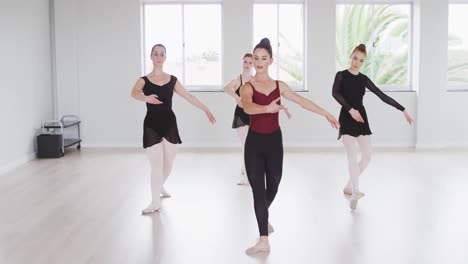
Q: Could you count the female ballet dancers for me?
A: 4